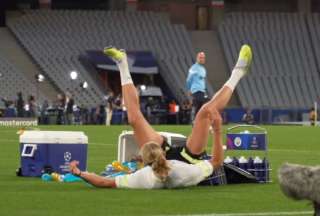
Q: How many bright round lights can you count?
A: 4